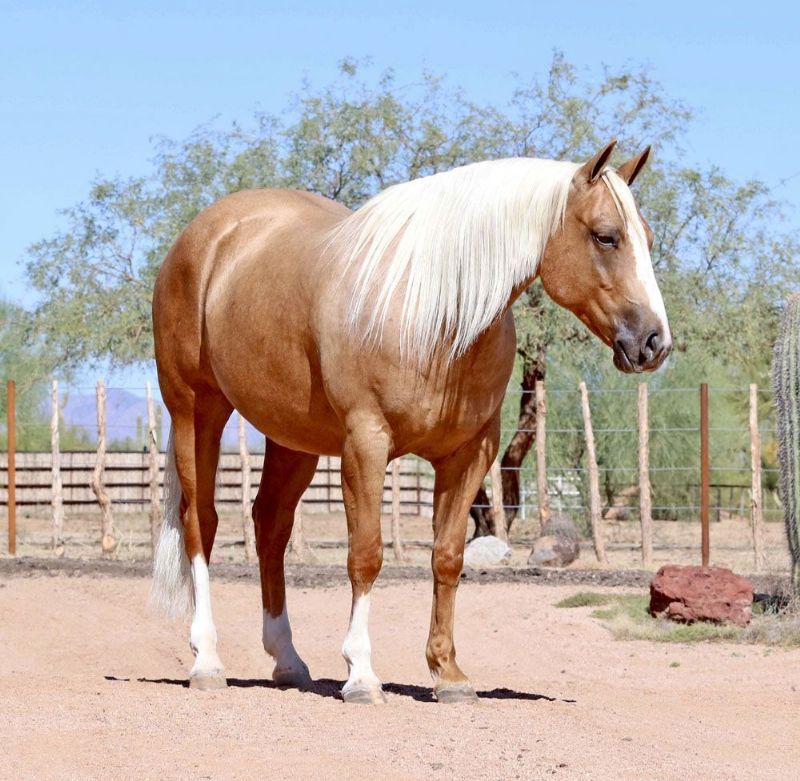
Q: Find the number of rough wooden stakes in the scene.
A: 11